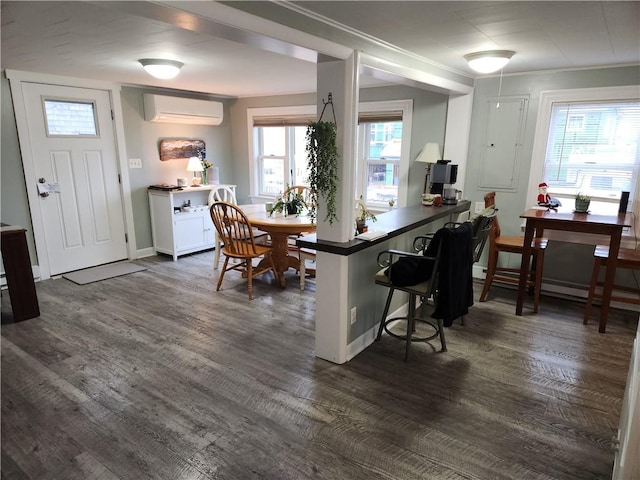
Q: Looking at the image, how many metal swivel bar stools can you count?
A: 2